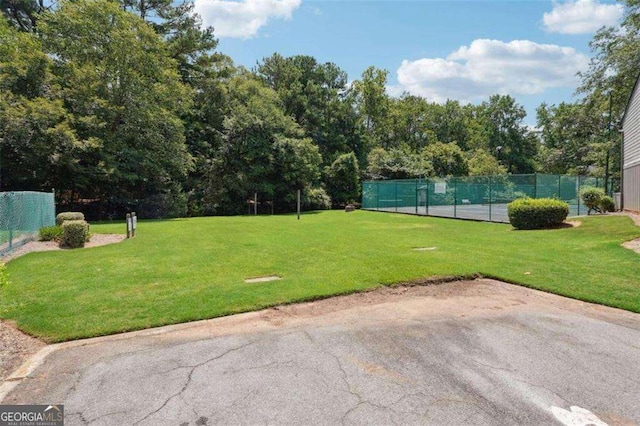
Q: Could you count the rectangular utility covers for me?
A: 2